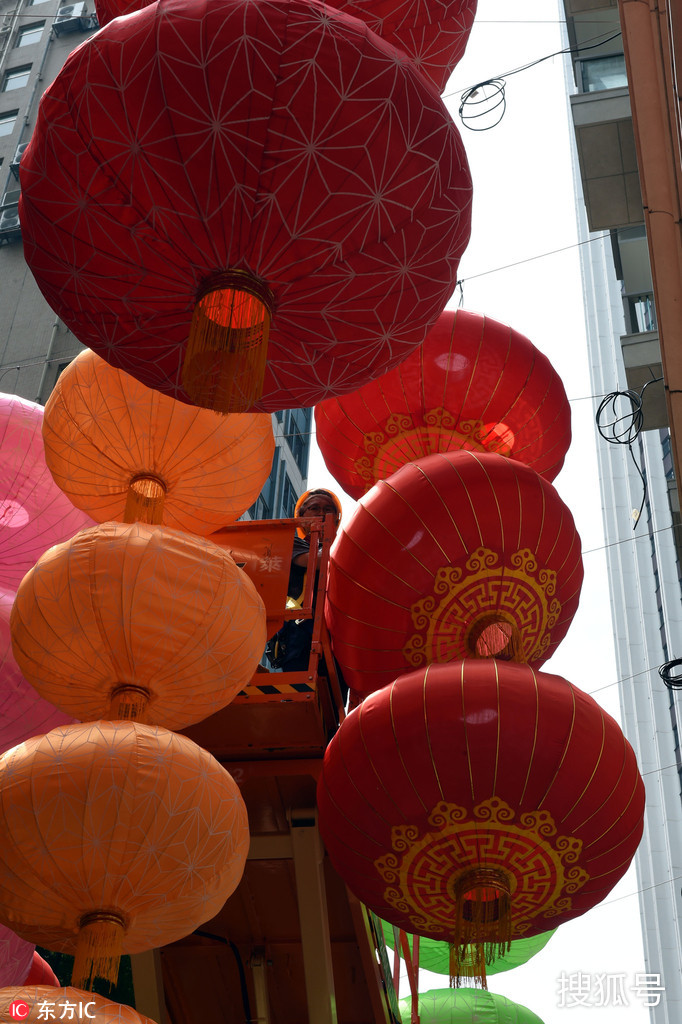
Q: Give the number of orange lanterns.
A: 4